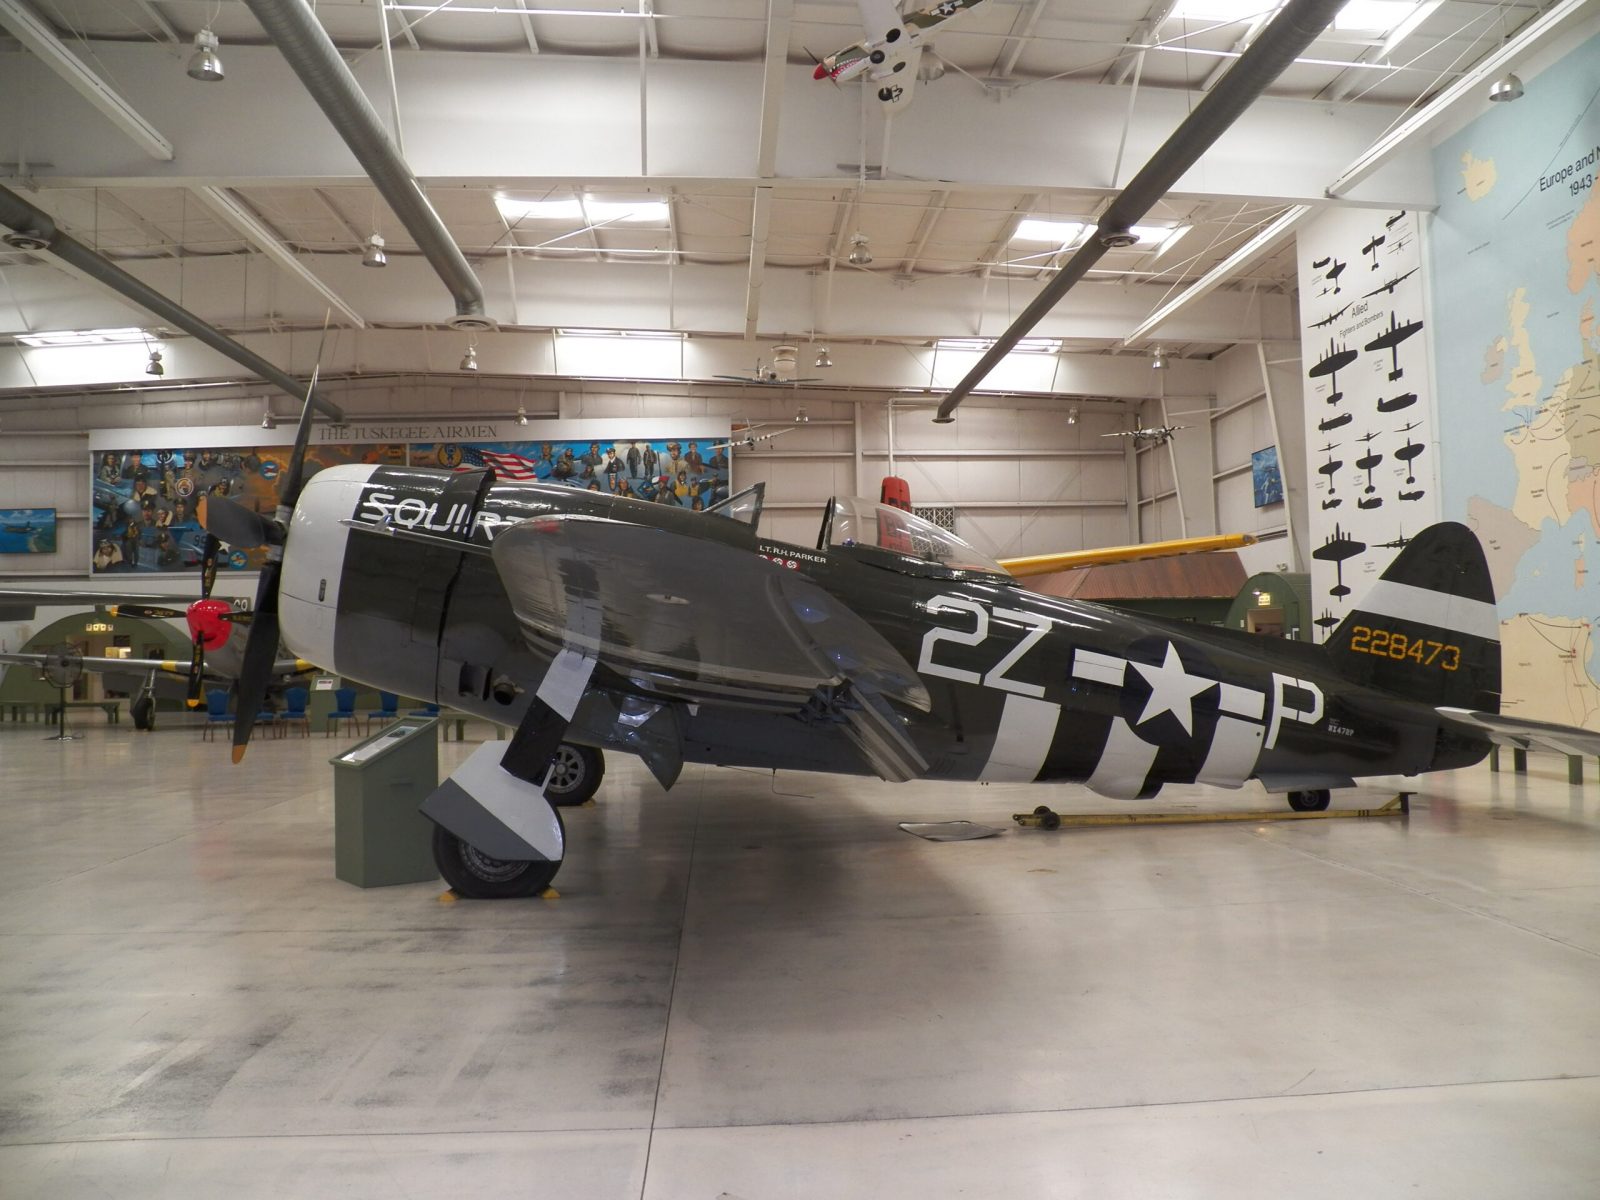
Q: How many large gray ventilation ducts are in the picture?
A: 3